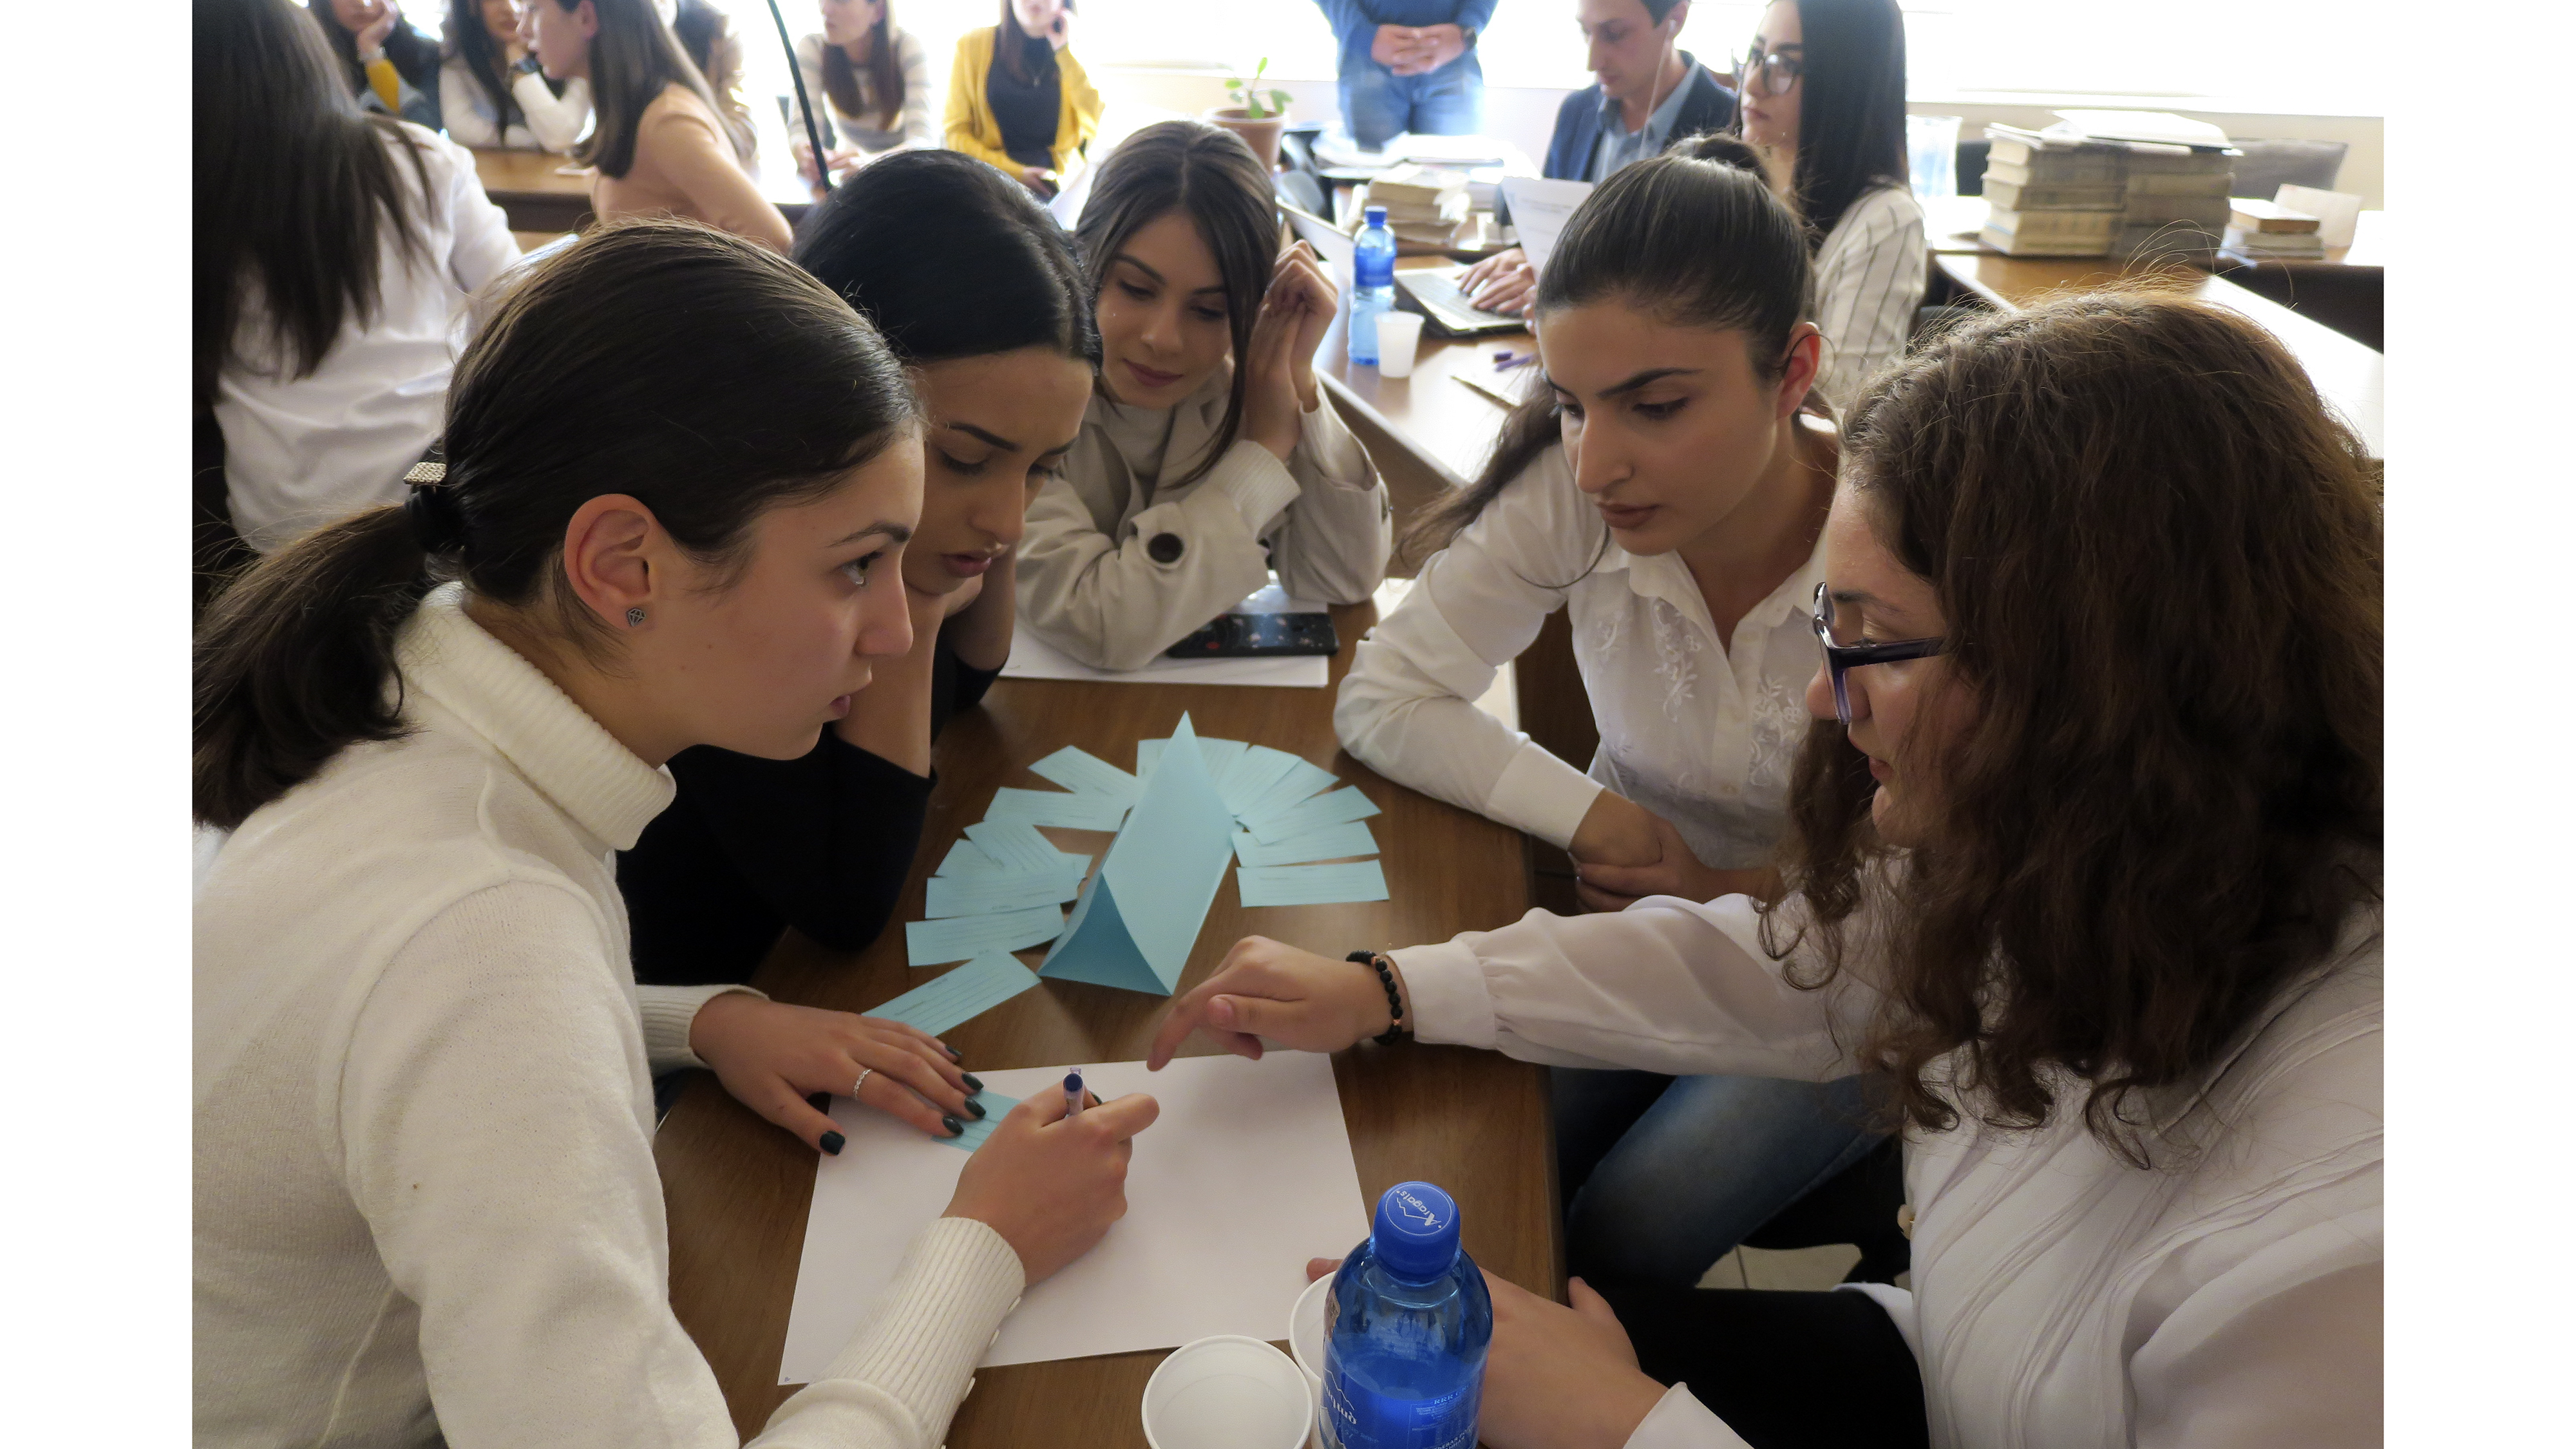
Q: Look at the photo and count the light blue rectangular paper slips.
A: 15